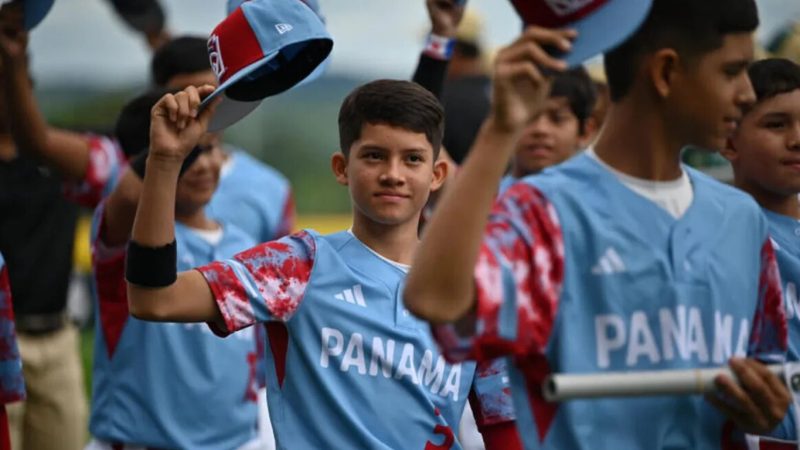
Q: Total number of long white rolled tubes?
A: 1